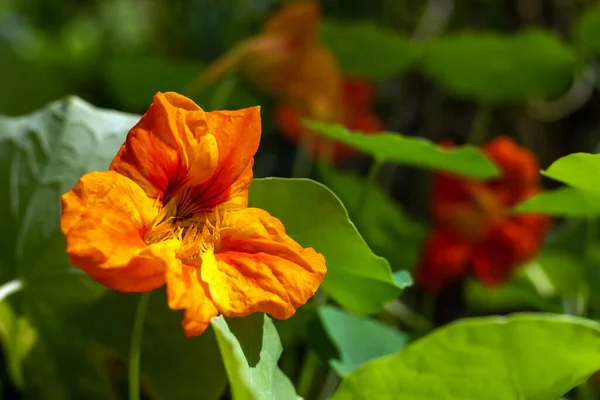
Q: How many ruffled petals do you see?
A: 5